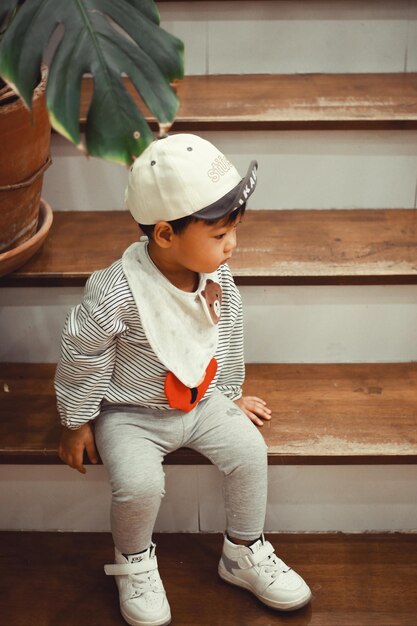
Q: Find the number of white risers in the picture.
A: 4